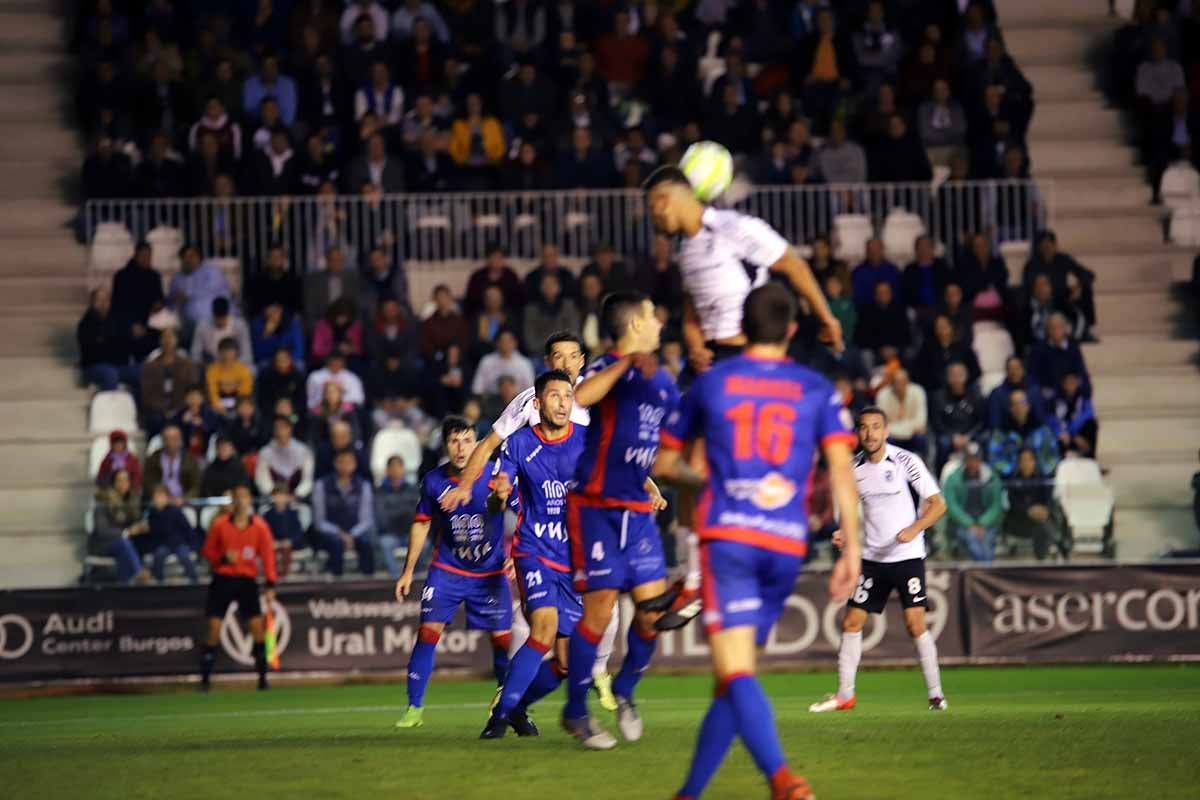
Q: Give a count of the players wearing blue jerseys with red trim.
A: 4